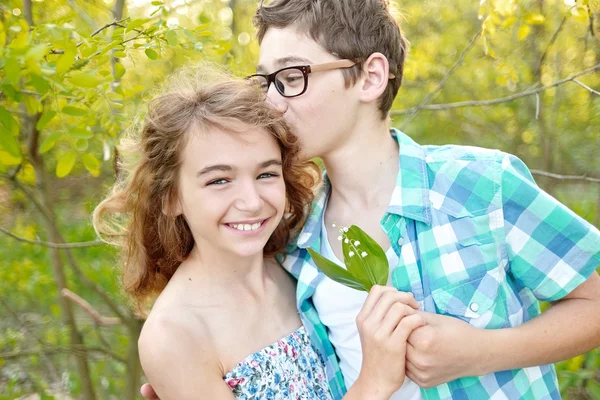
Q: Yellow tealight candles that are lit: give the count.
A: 0